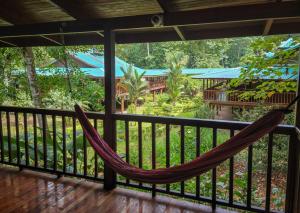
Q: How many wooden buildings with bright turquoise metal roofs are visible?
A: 2